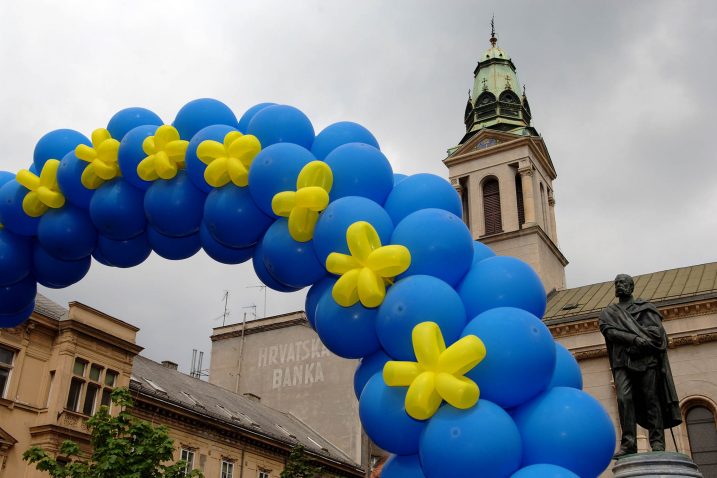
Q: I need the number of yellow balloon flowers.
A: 7